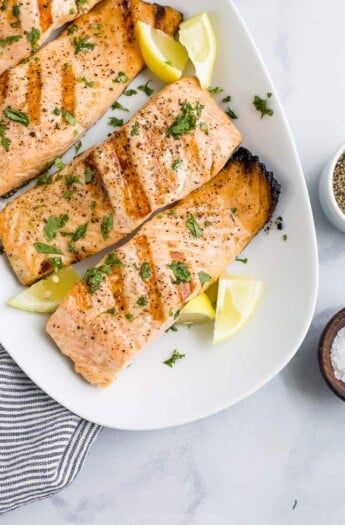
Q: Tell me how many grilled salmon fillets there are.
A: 4